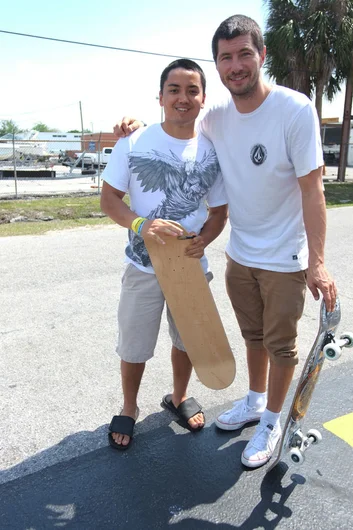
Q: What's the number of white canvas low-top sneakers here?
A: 2